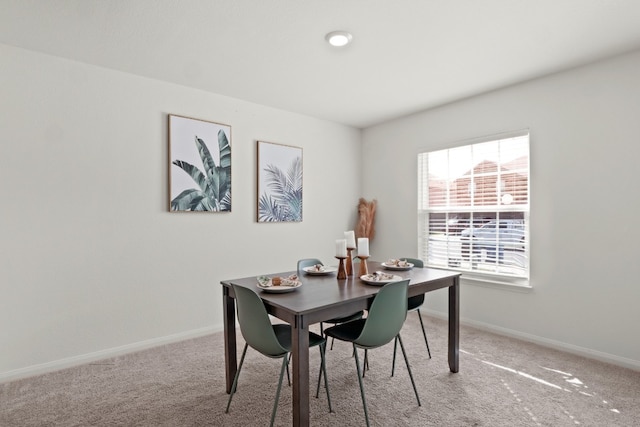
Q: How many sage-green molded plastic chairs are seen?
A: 4